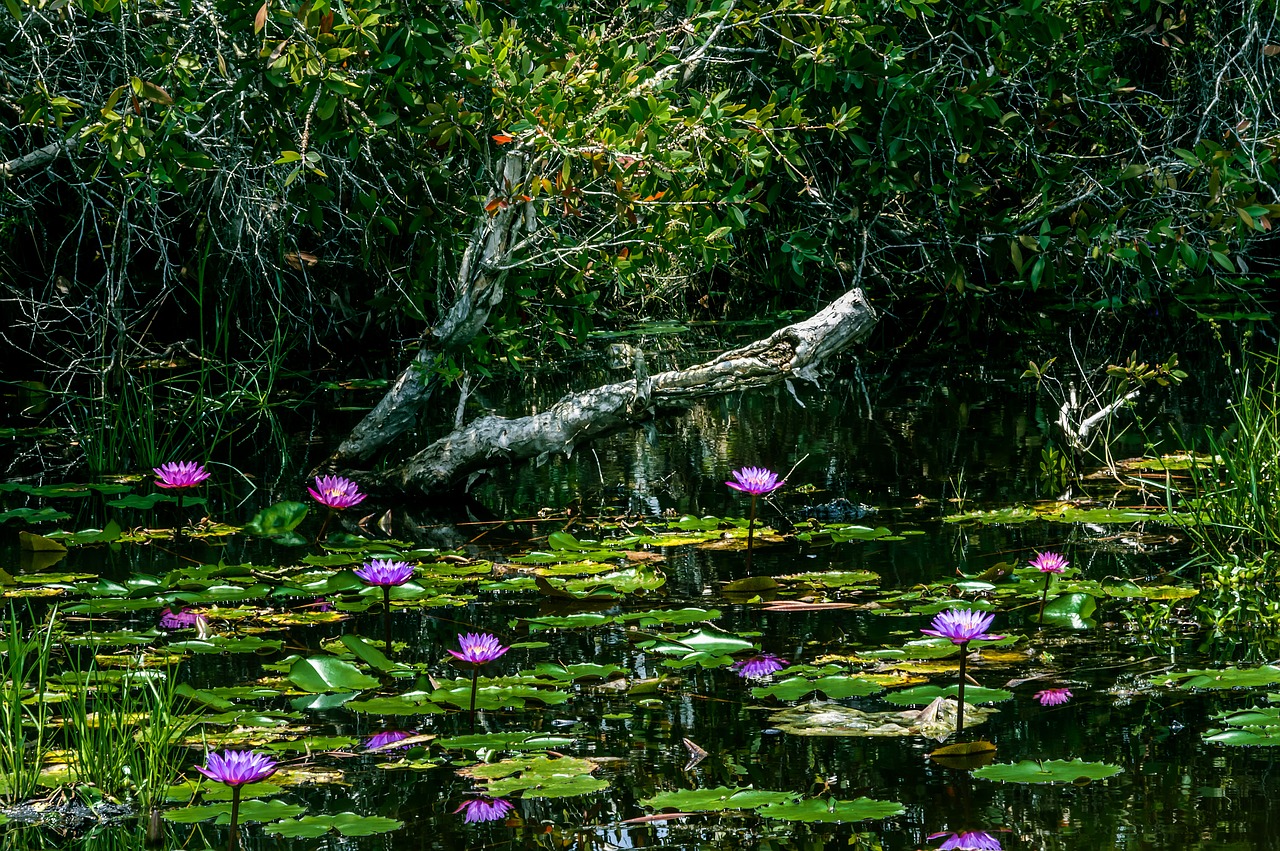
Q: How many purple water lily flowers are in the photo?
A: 8